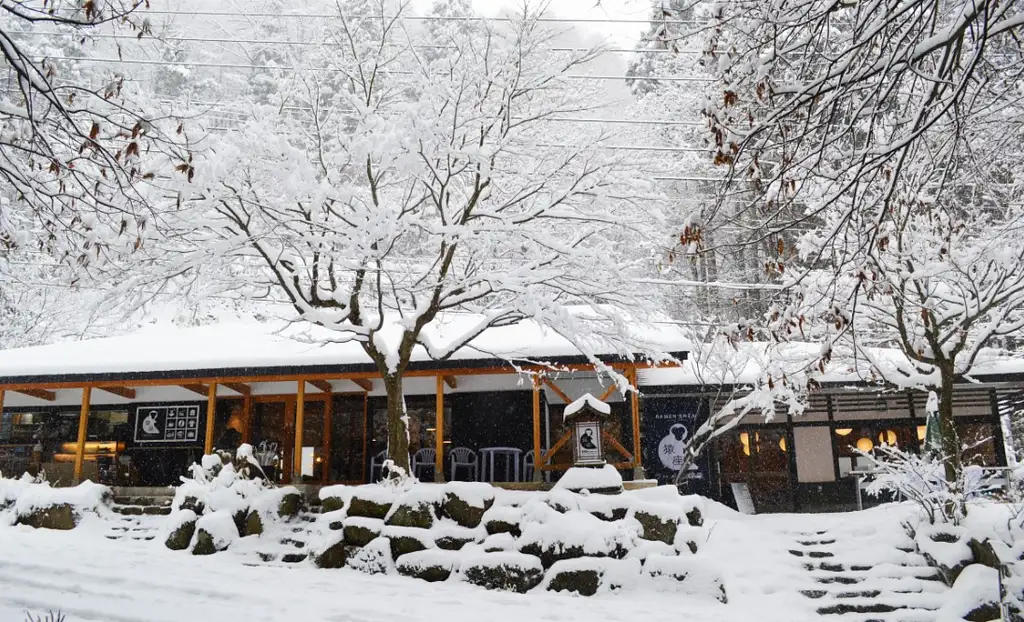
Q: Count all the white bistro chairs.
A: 4